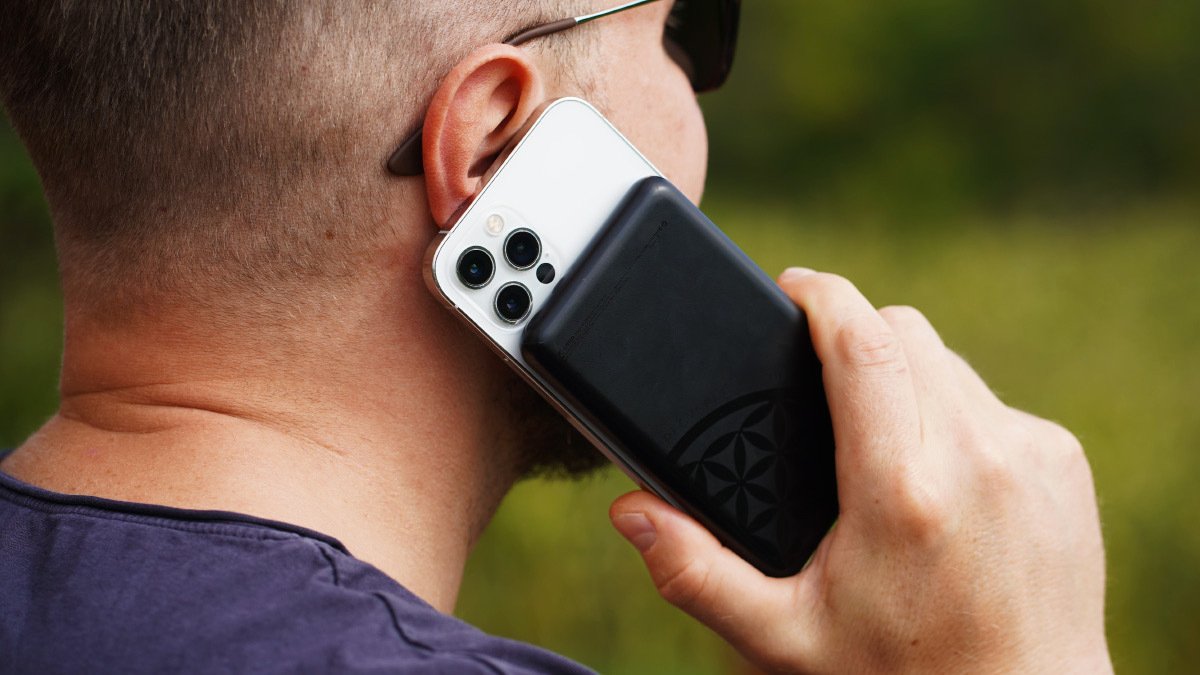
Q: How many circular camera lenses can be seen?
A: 3